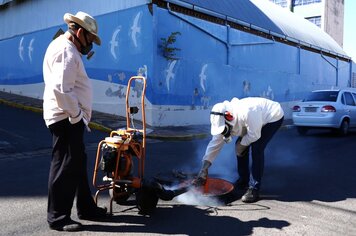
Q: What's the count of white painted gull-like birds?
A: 6